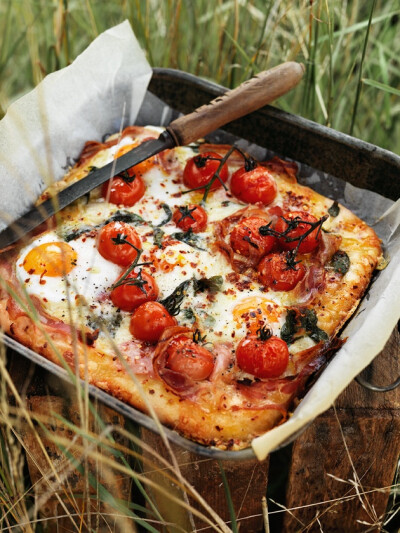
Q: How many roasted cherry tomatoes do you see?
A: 12